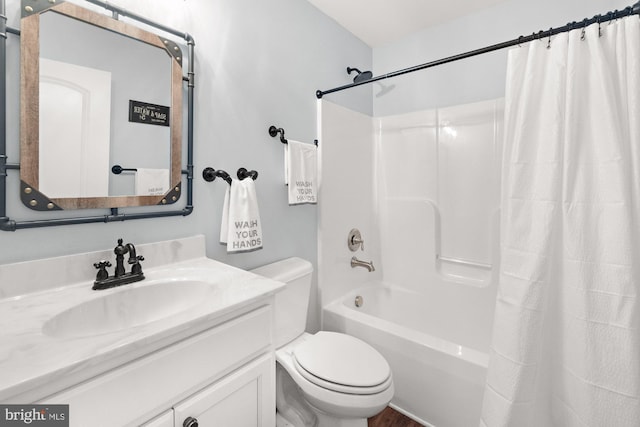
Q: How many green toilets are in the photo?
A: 0